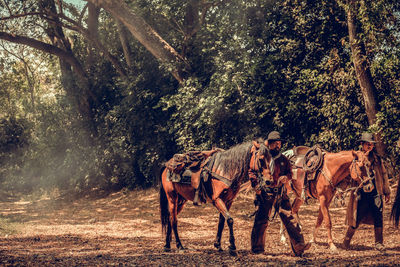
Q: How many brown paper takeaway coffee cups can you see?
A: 0